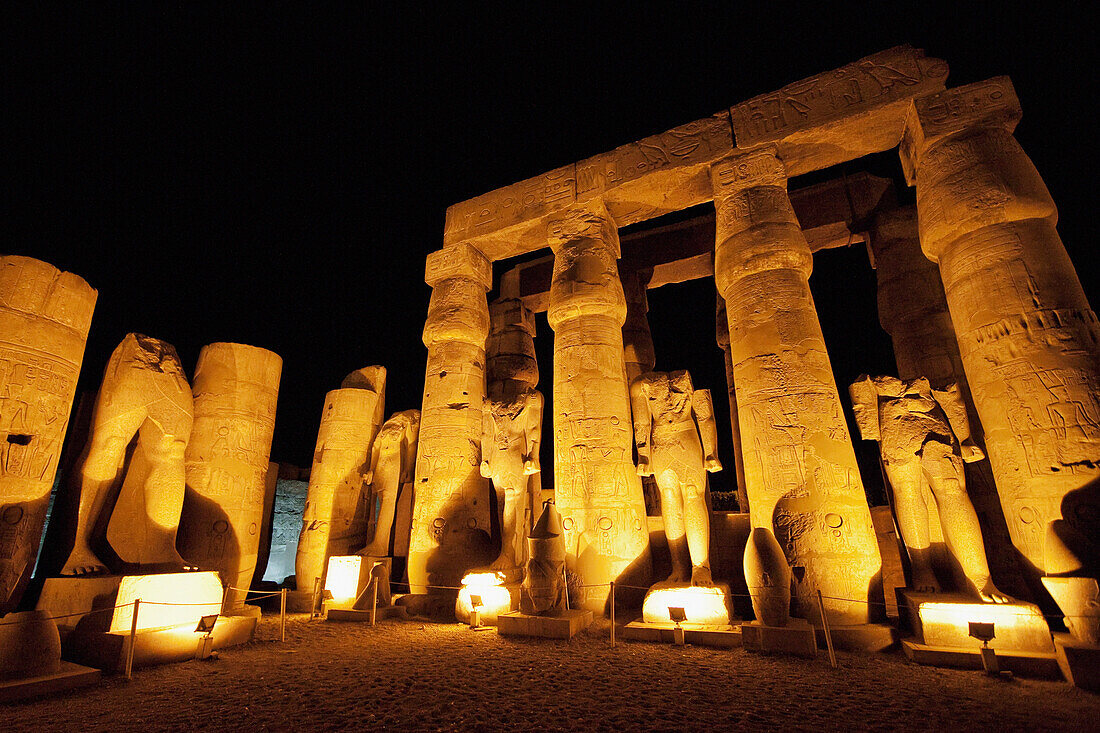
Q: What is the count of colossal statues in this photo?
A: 5